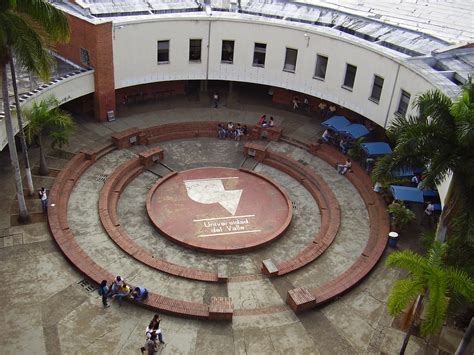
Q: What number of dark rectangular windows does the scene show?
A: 9